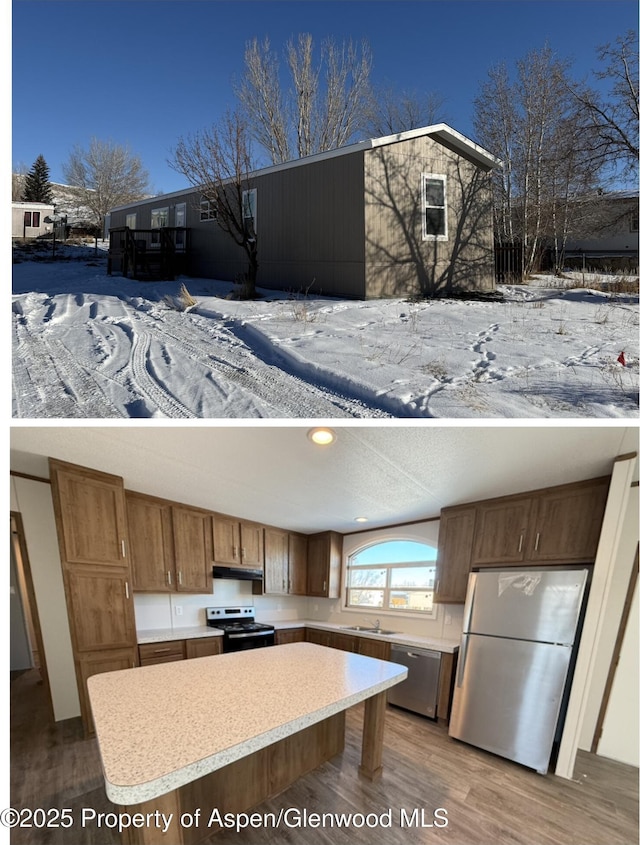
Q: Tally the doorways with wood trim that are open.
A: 1